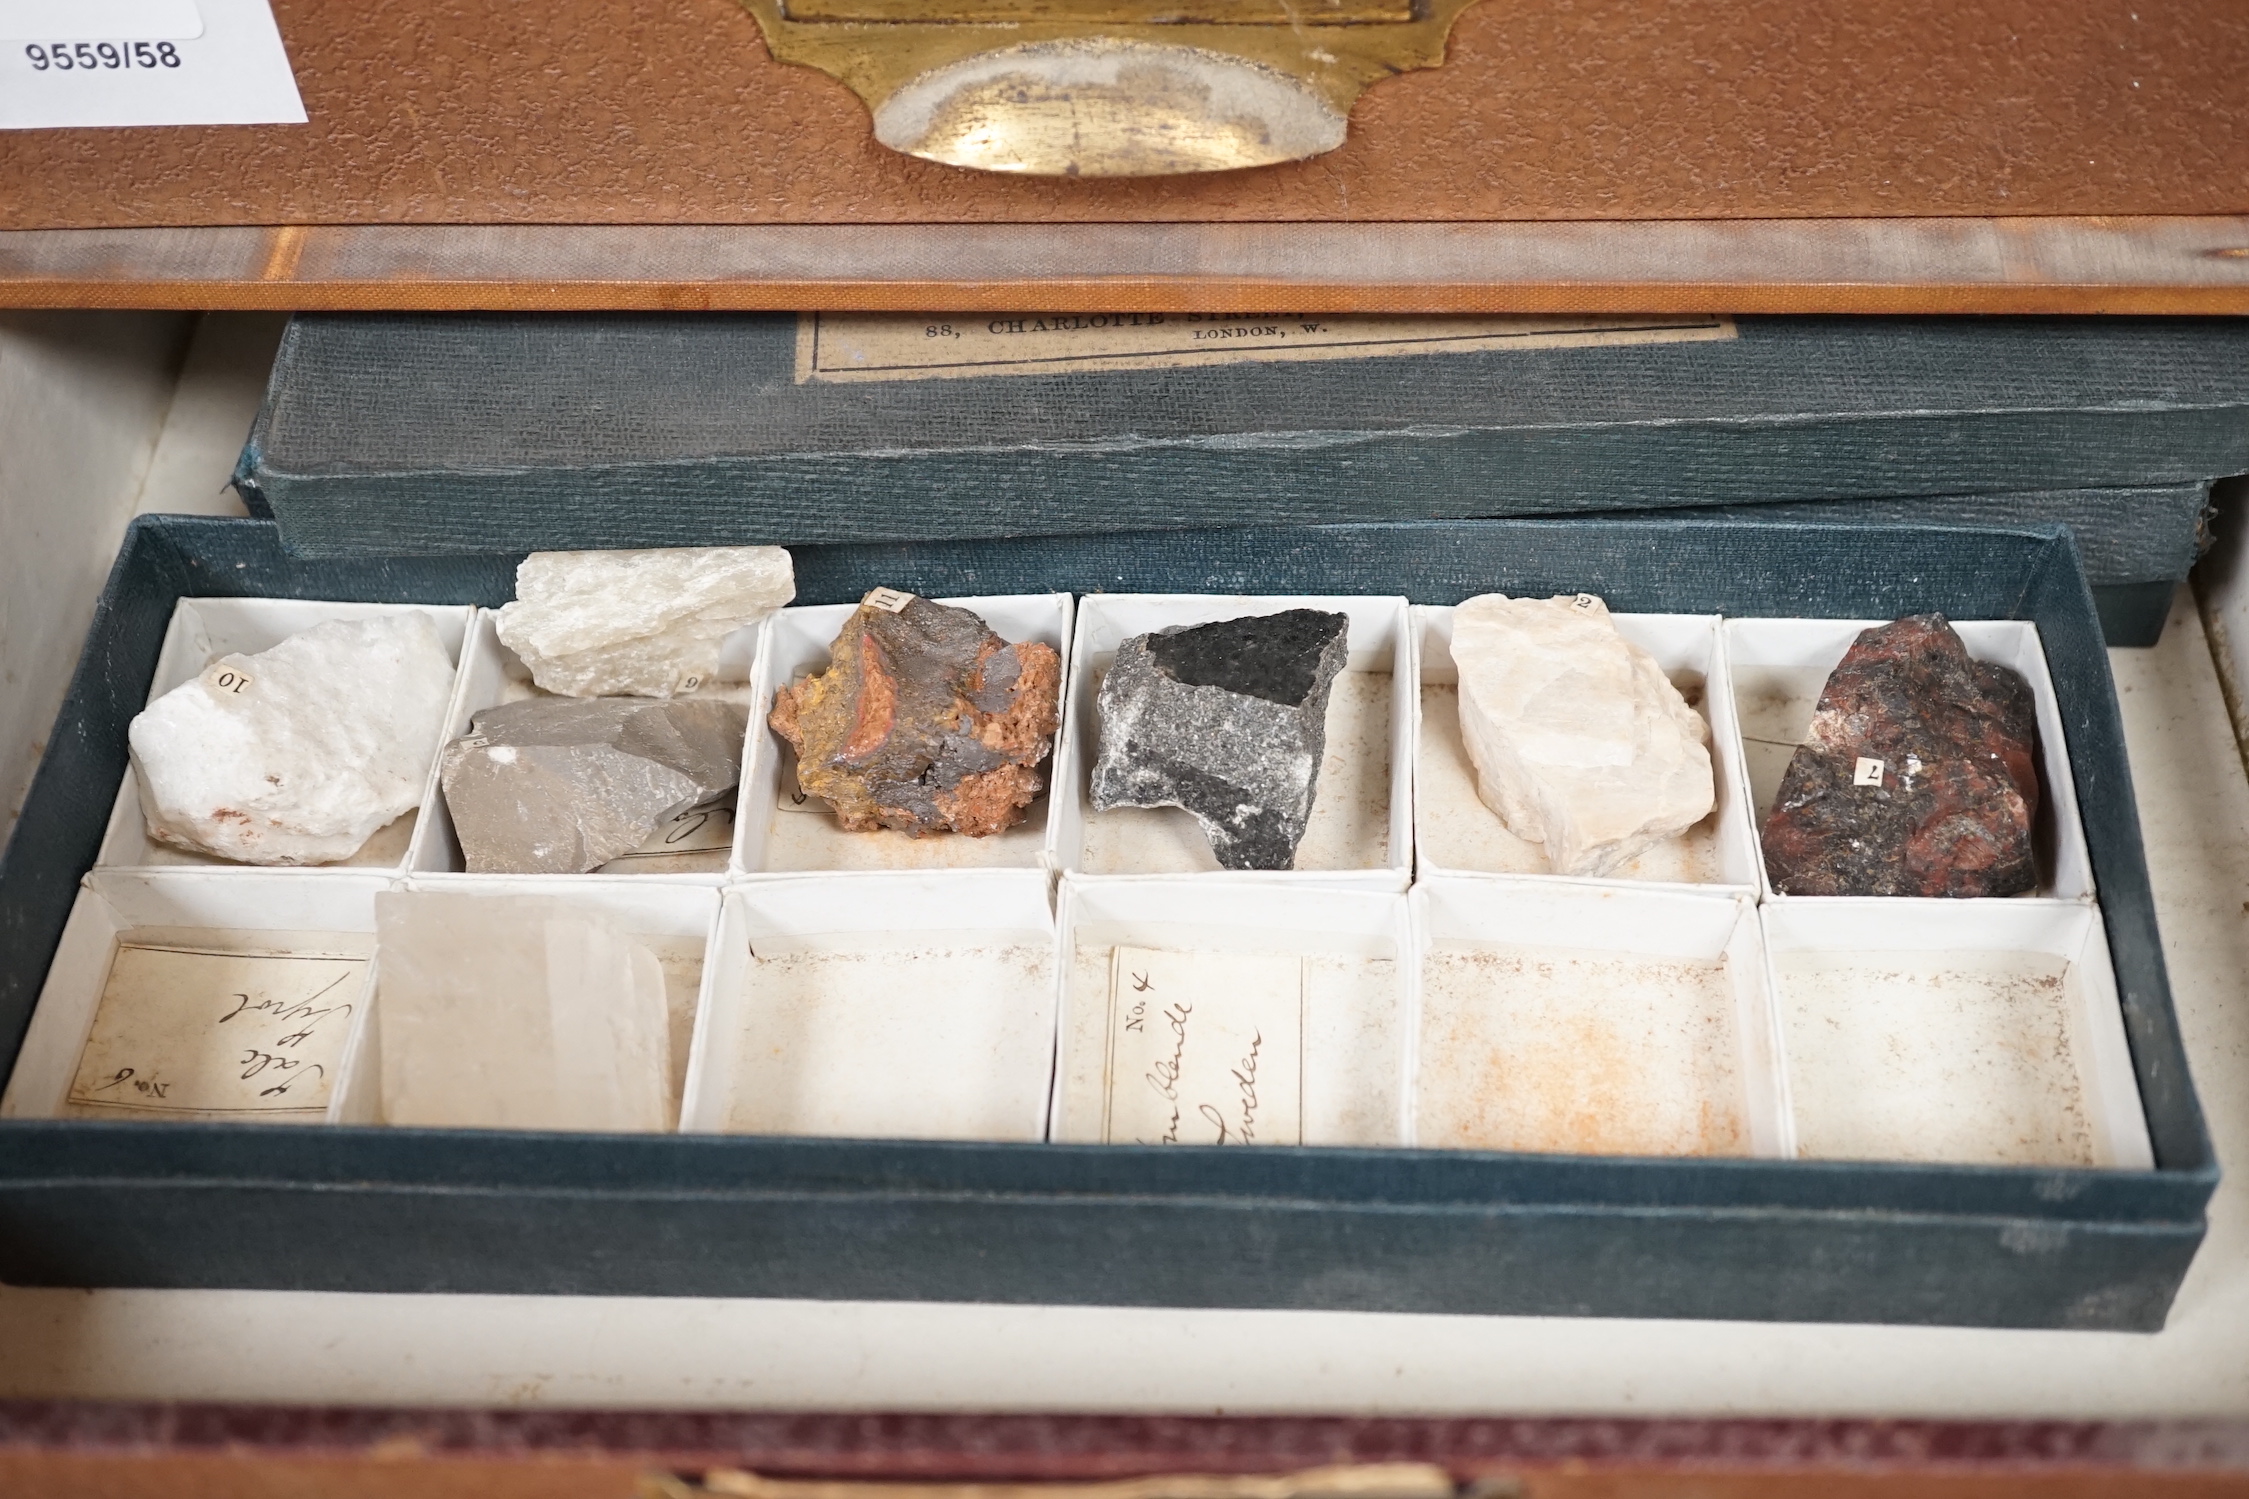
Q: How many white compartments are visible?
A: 12